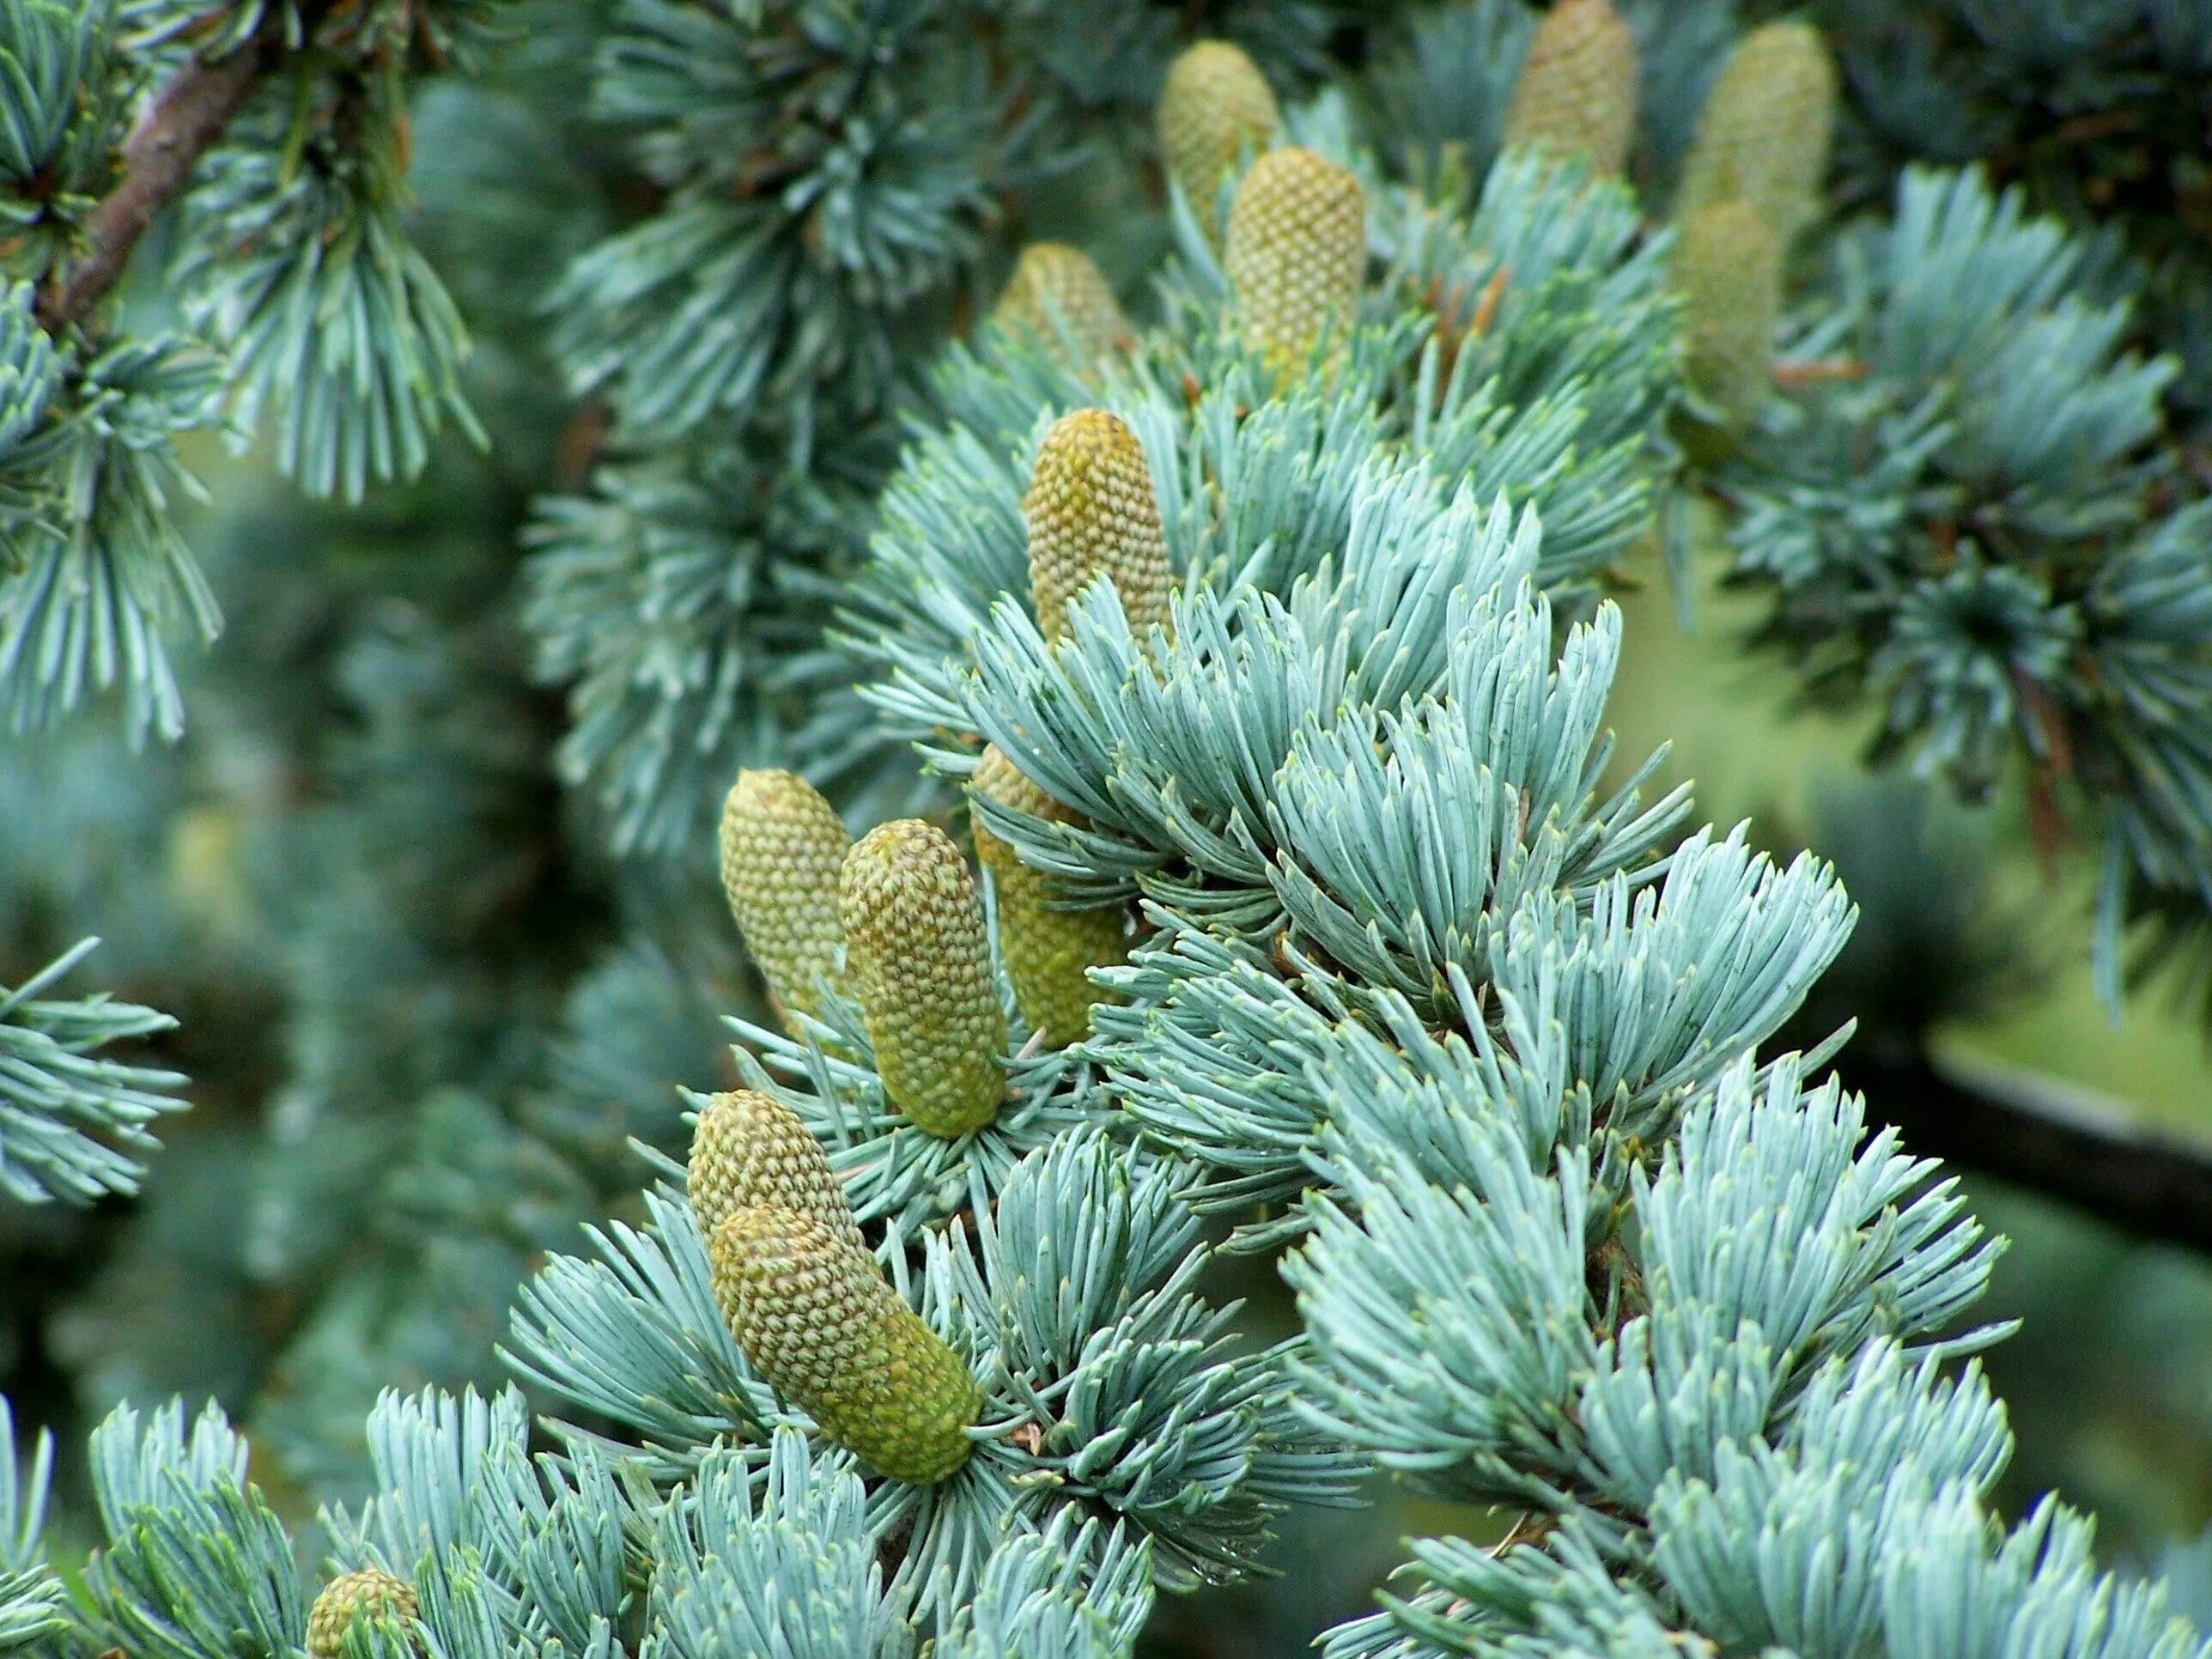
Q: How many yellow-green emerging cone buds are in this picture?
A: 13